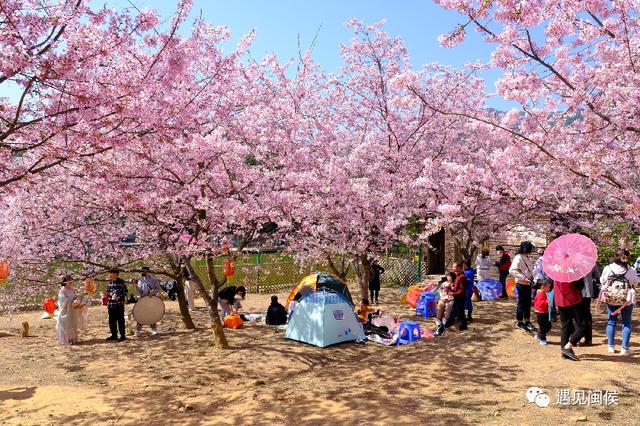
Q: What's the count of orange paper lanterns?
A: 4